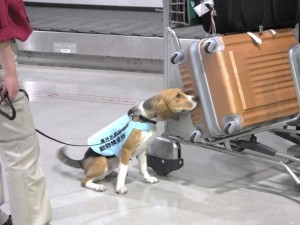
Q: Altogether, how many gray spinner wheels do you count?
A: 4